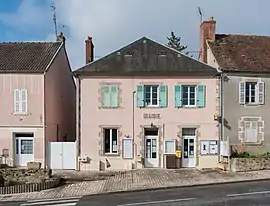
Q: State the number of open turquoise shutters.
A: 4